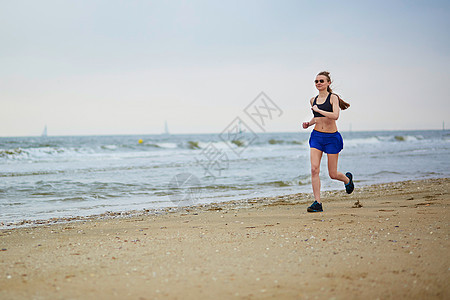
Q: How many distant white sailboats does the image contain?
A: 2